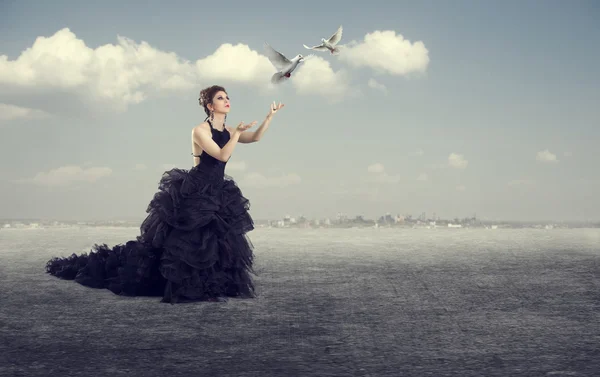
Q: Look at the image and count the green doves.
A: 0